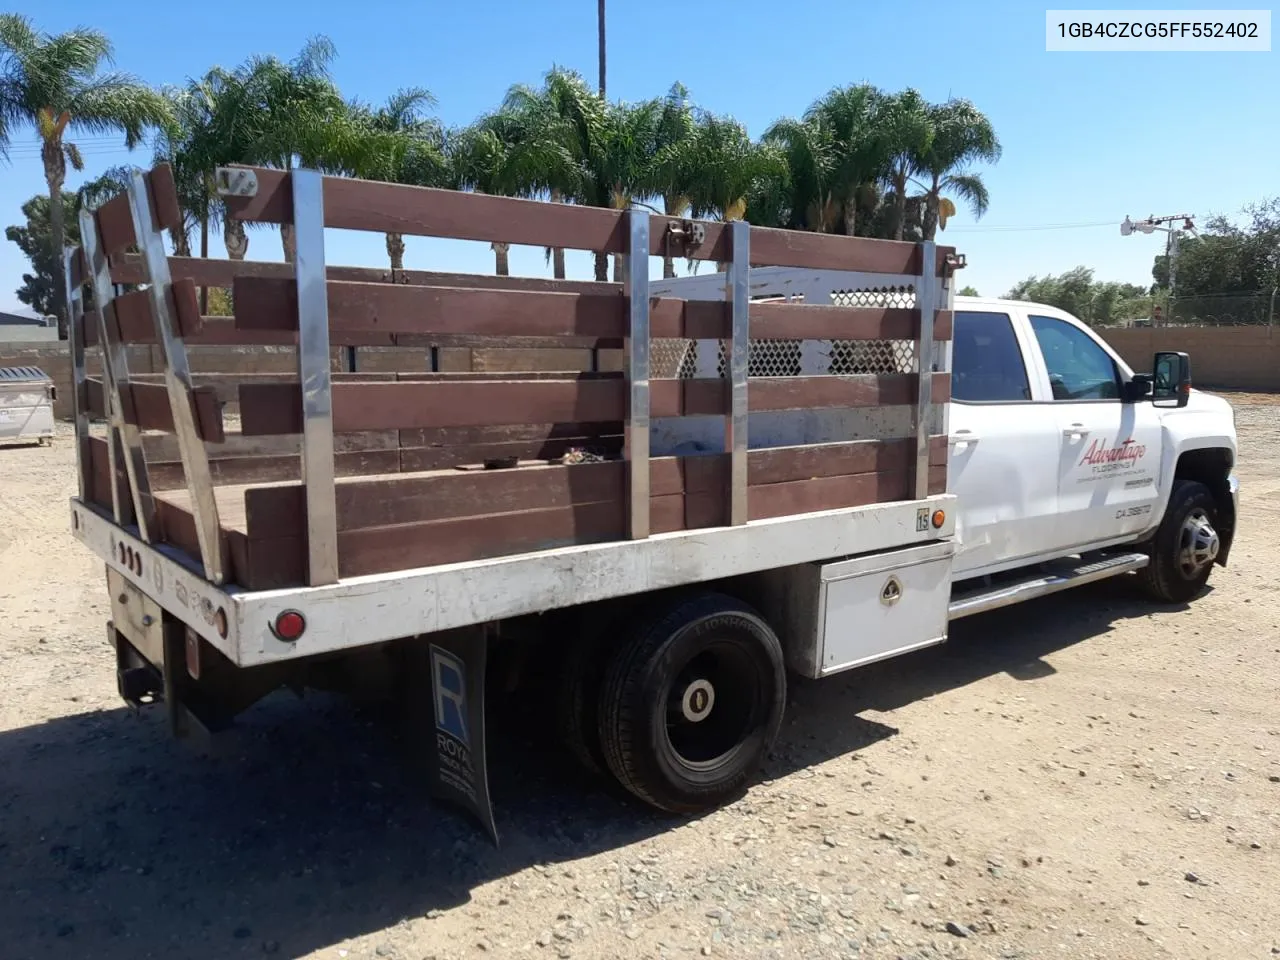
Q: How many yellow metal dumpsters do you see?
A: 0